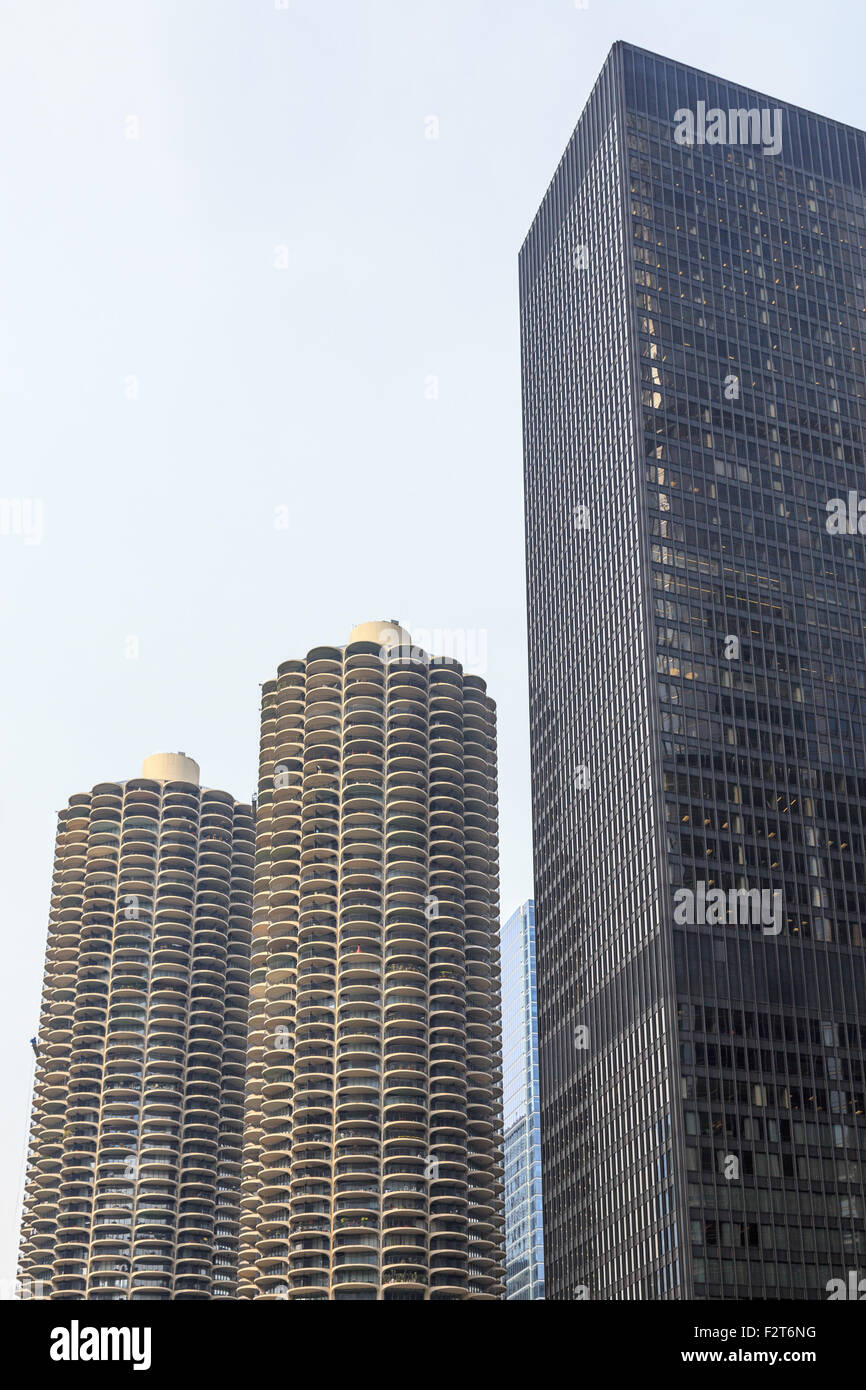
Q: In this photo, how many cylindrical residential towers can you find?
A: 2